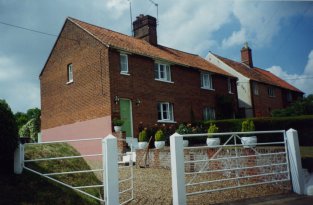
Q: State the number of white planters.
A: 6